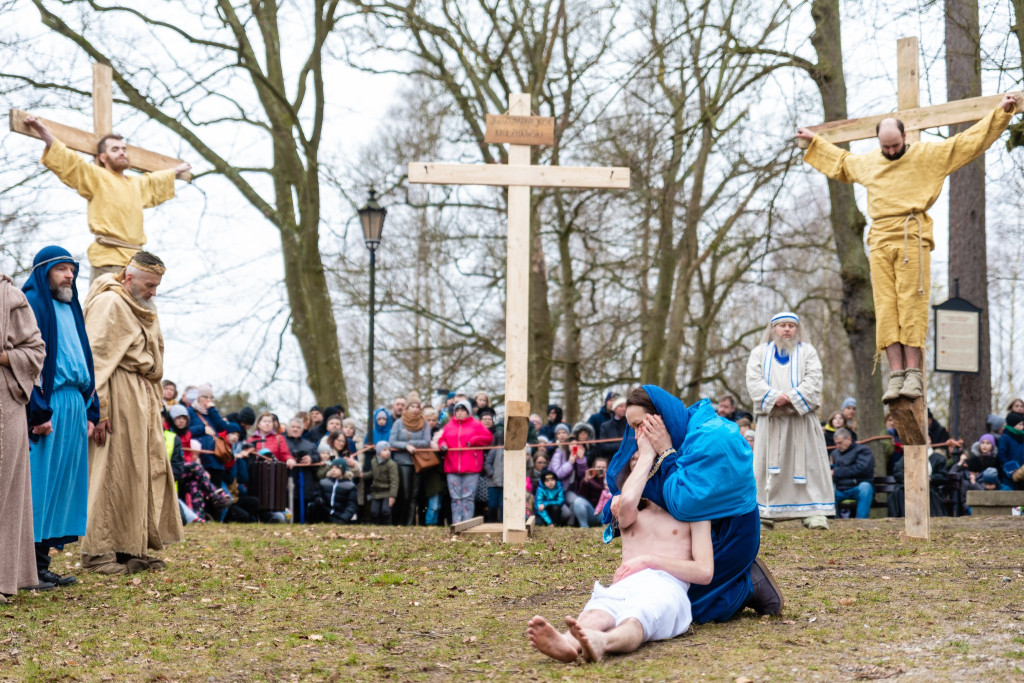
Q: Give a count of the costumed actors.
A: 8